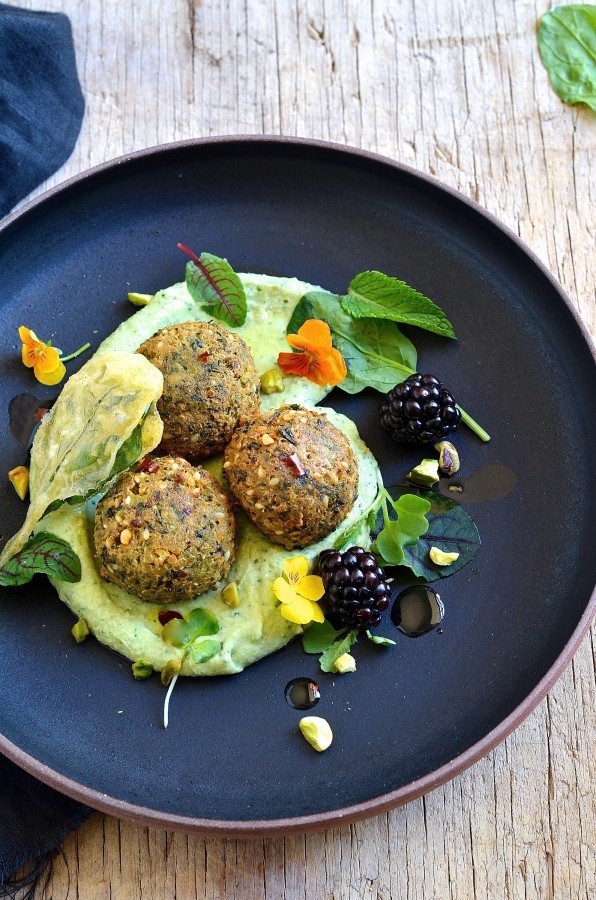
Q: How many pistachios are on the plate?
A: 12